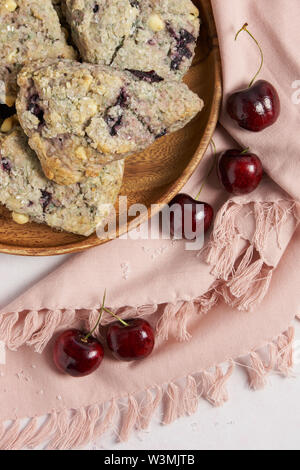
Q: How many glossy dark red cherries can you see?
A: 5